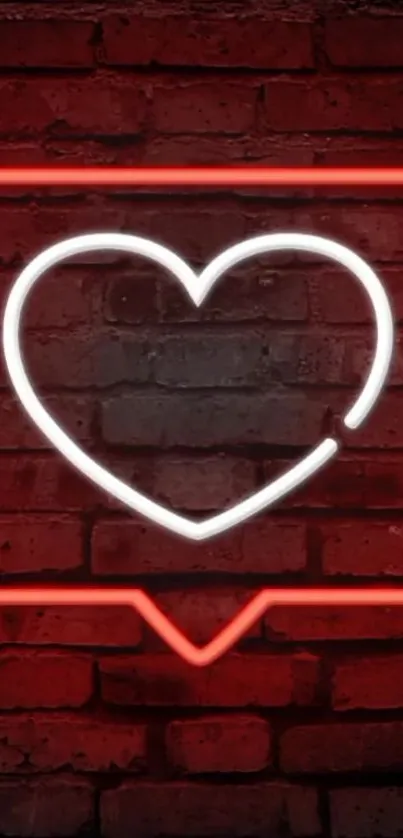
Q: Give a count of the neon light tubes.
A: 3